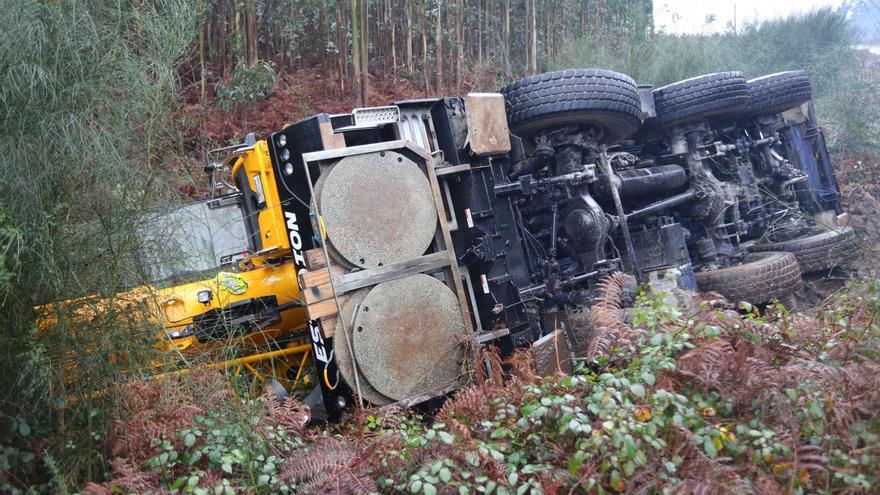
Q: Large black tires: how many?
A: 5